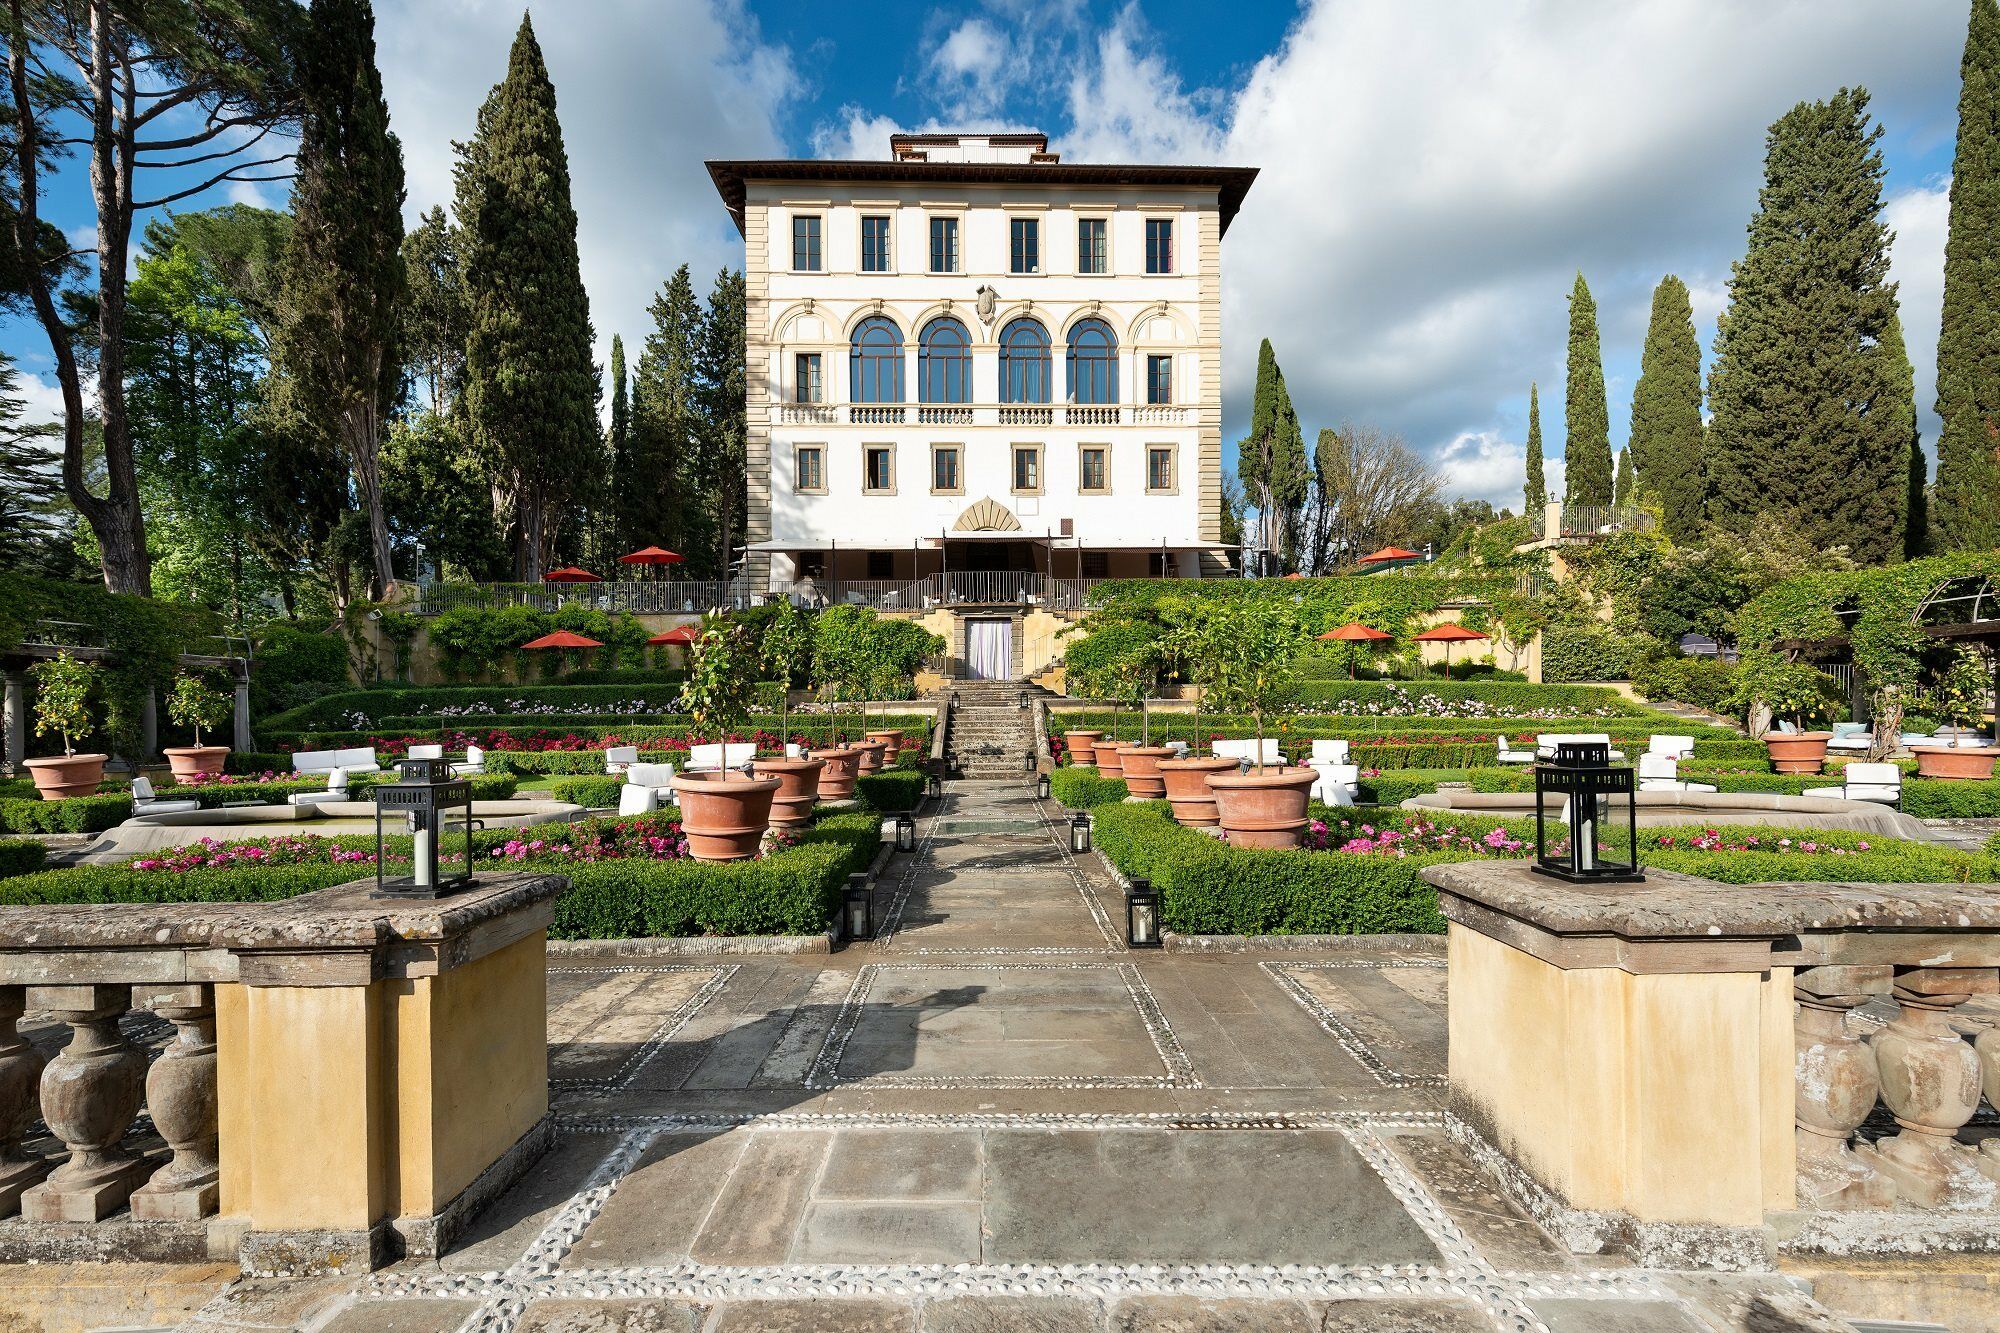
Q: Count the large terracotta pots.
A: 14